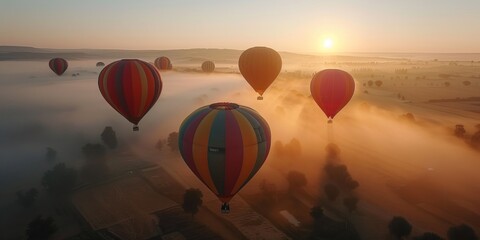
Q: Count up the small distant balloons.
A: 4